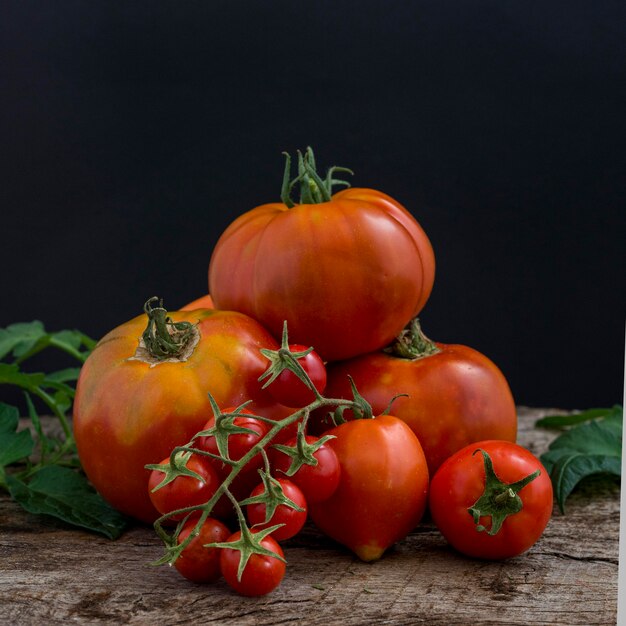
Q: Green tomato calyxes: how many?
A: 12